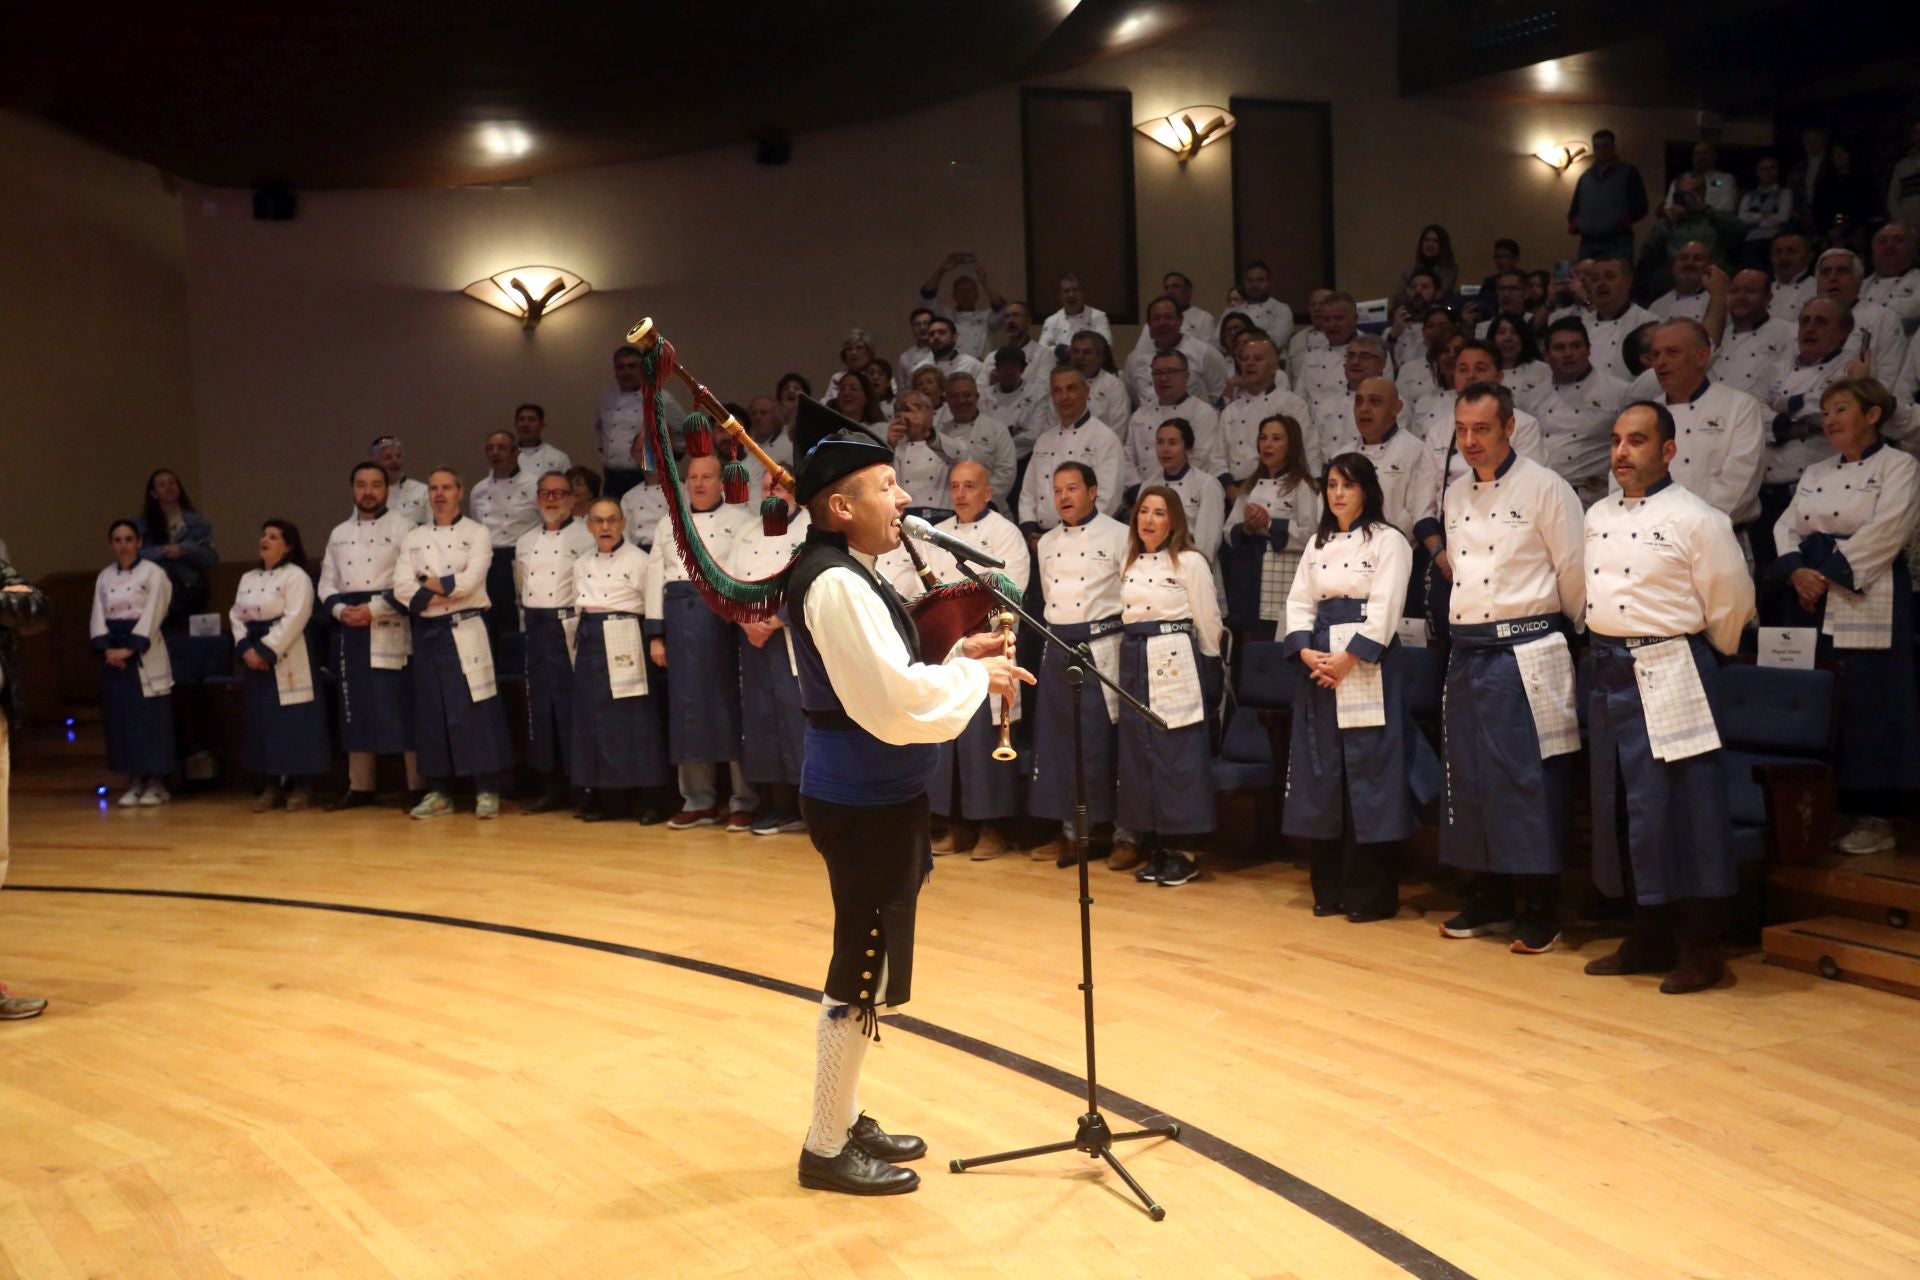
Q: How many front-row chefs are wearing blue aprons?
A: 14